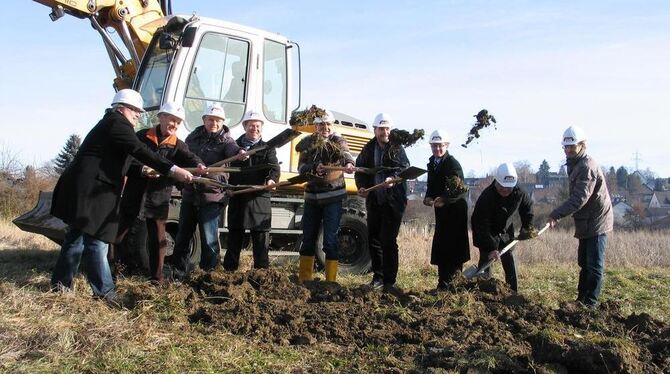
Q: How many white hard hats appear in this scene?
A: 9